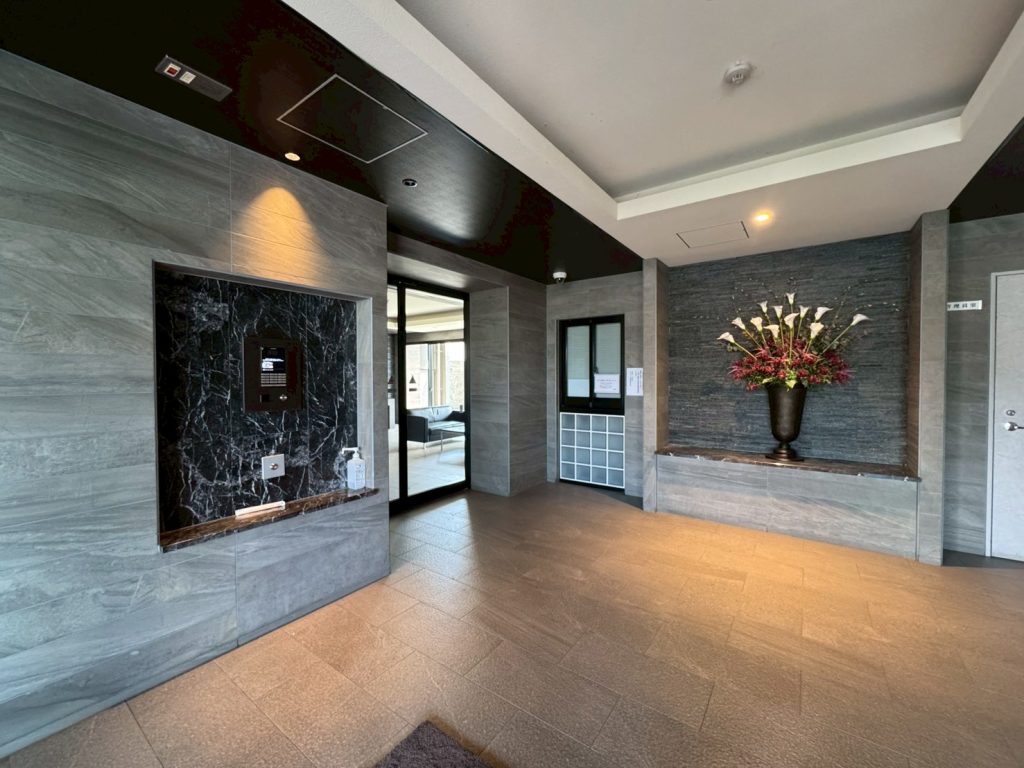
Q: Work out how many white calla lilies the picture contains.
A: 12